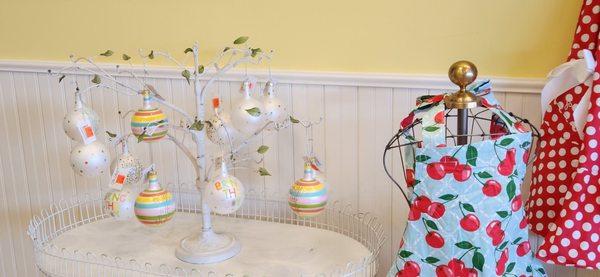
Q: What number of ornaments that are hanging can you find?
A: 11